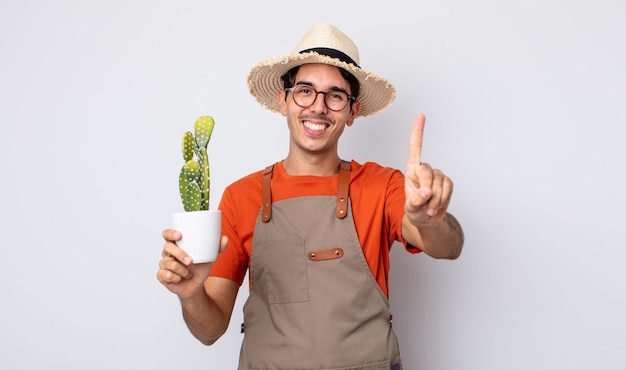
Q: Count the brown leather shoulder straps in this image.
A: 2